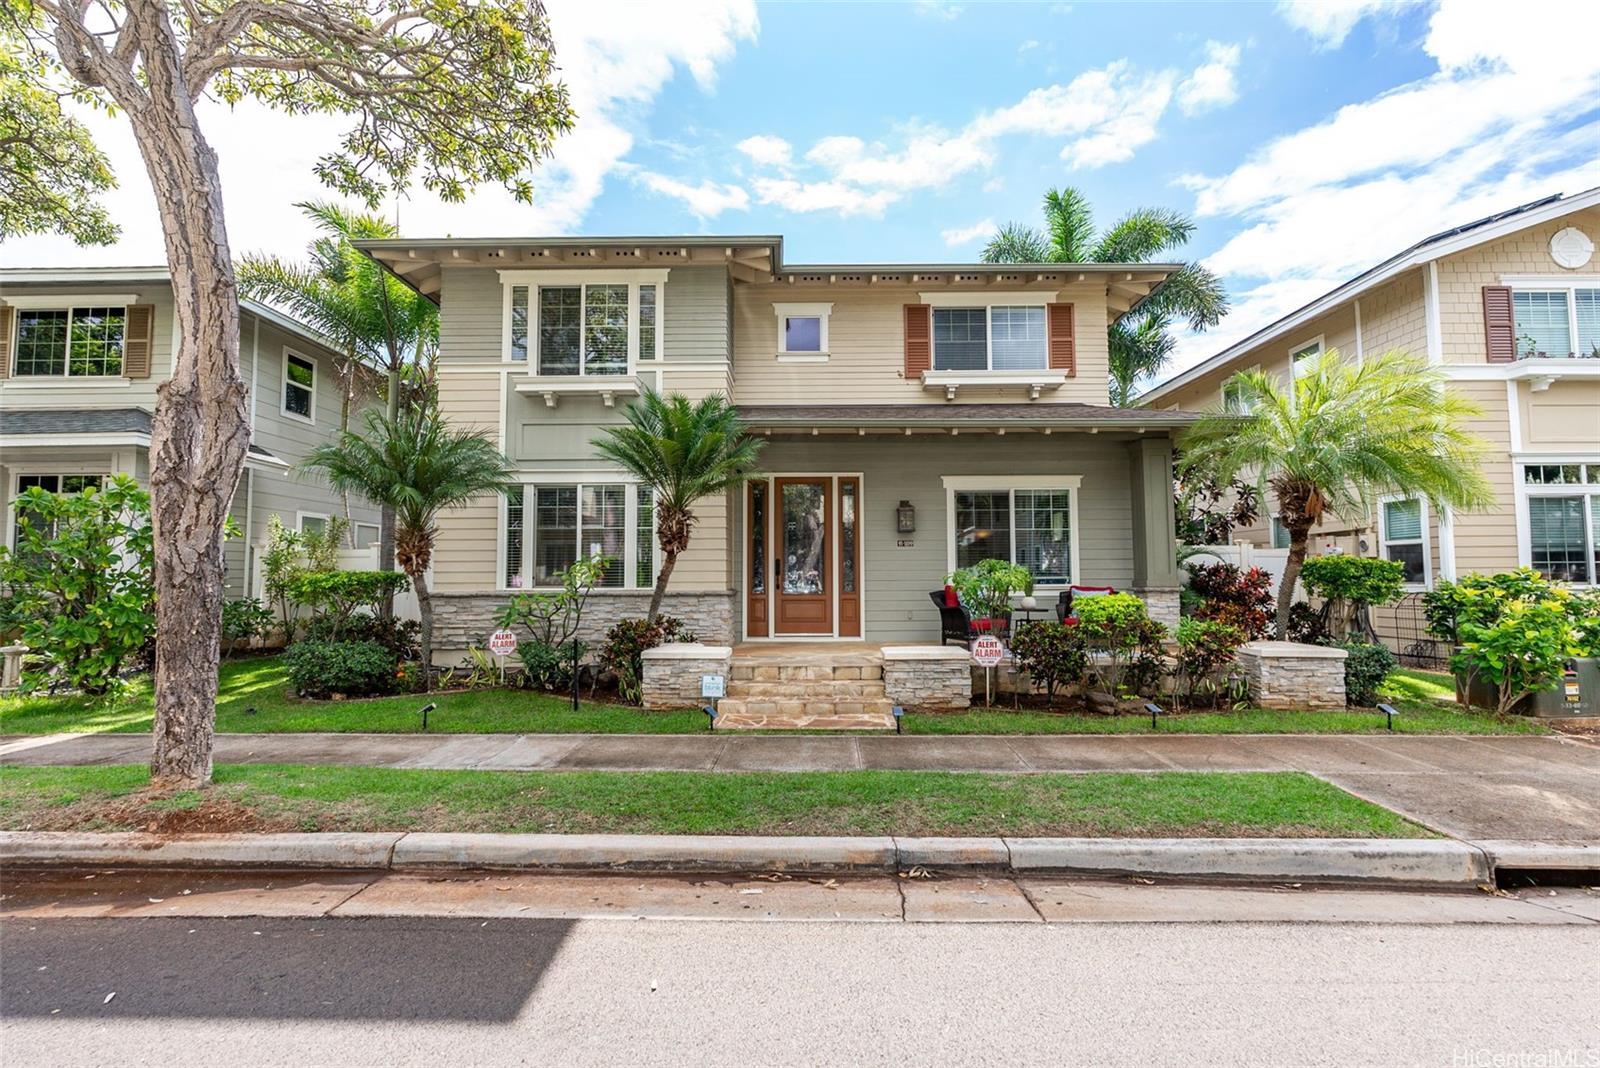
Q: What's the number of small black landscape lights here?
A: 5